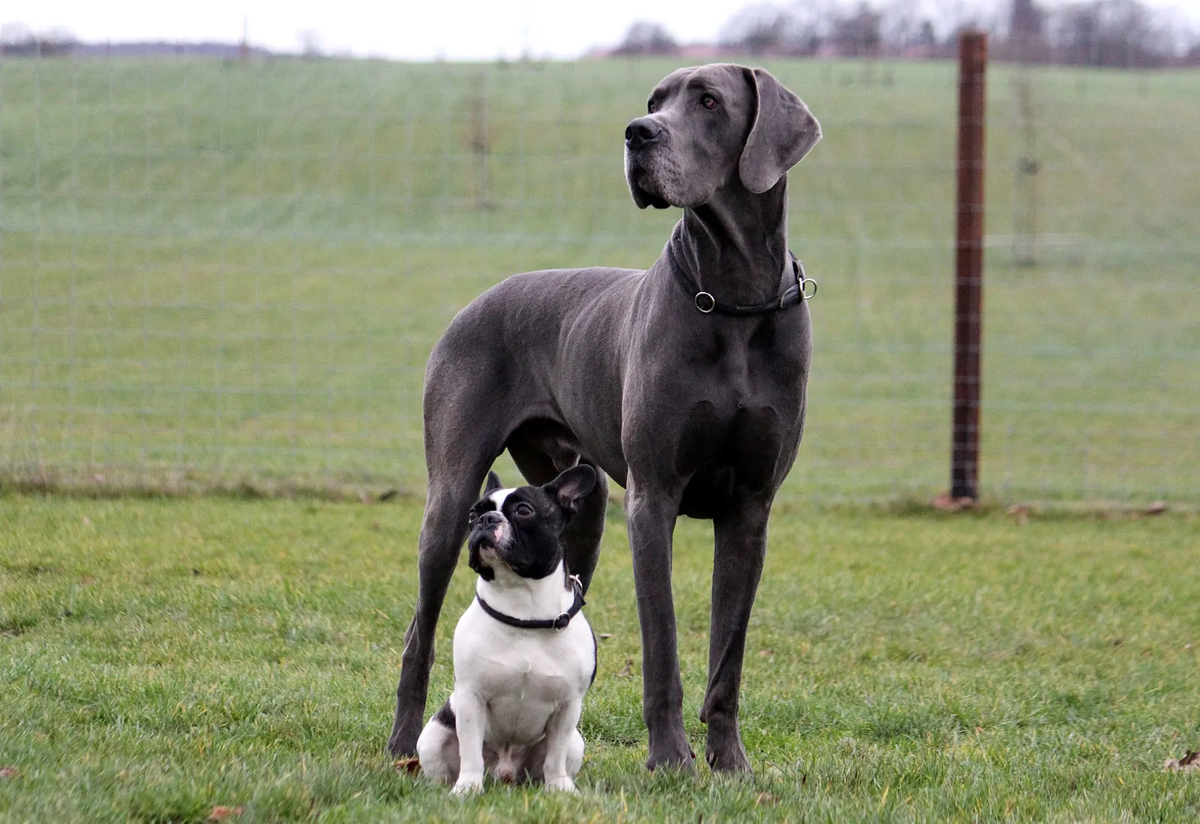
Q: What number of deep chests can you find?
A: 1